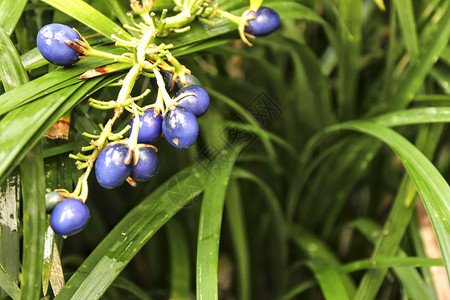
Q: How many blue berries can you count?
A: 8